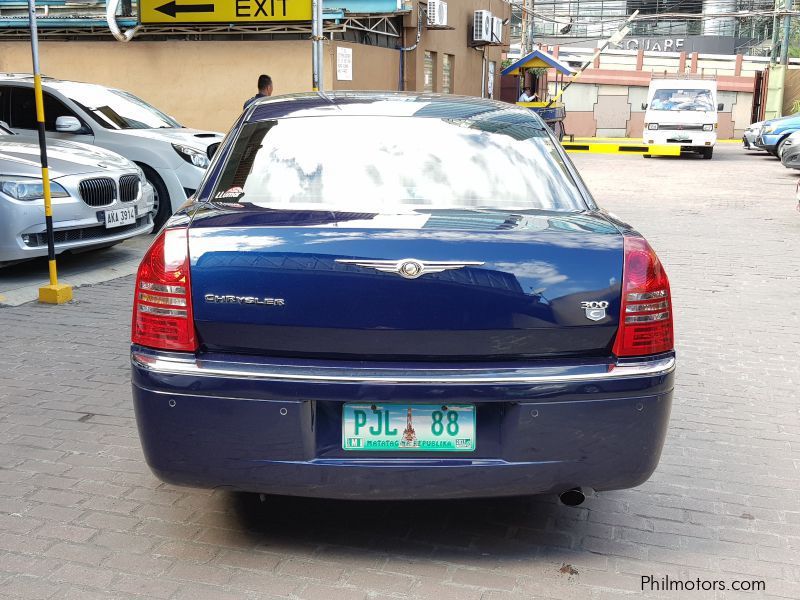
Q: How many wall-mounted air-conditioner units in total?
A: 3